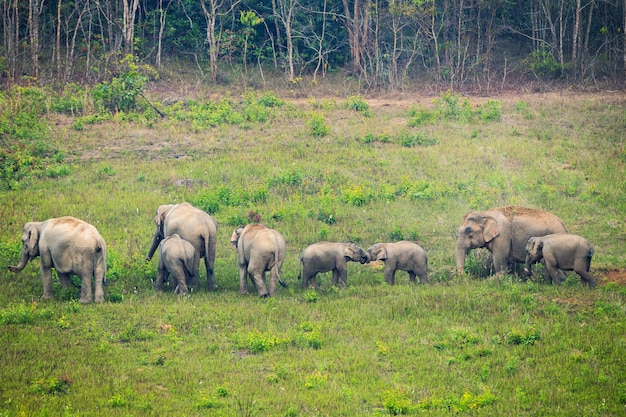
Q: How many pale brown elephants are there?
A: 8